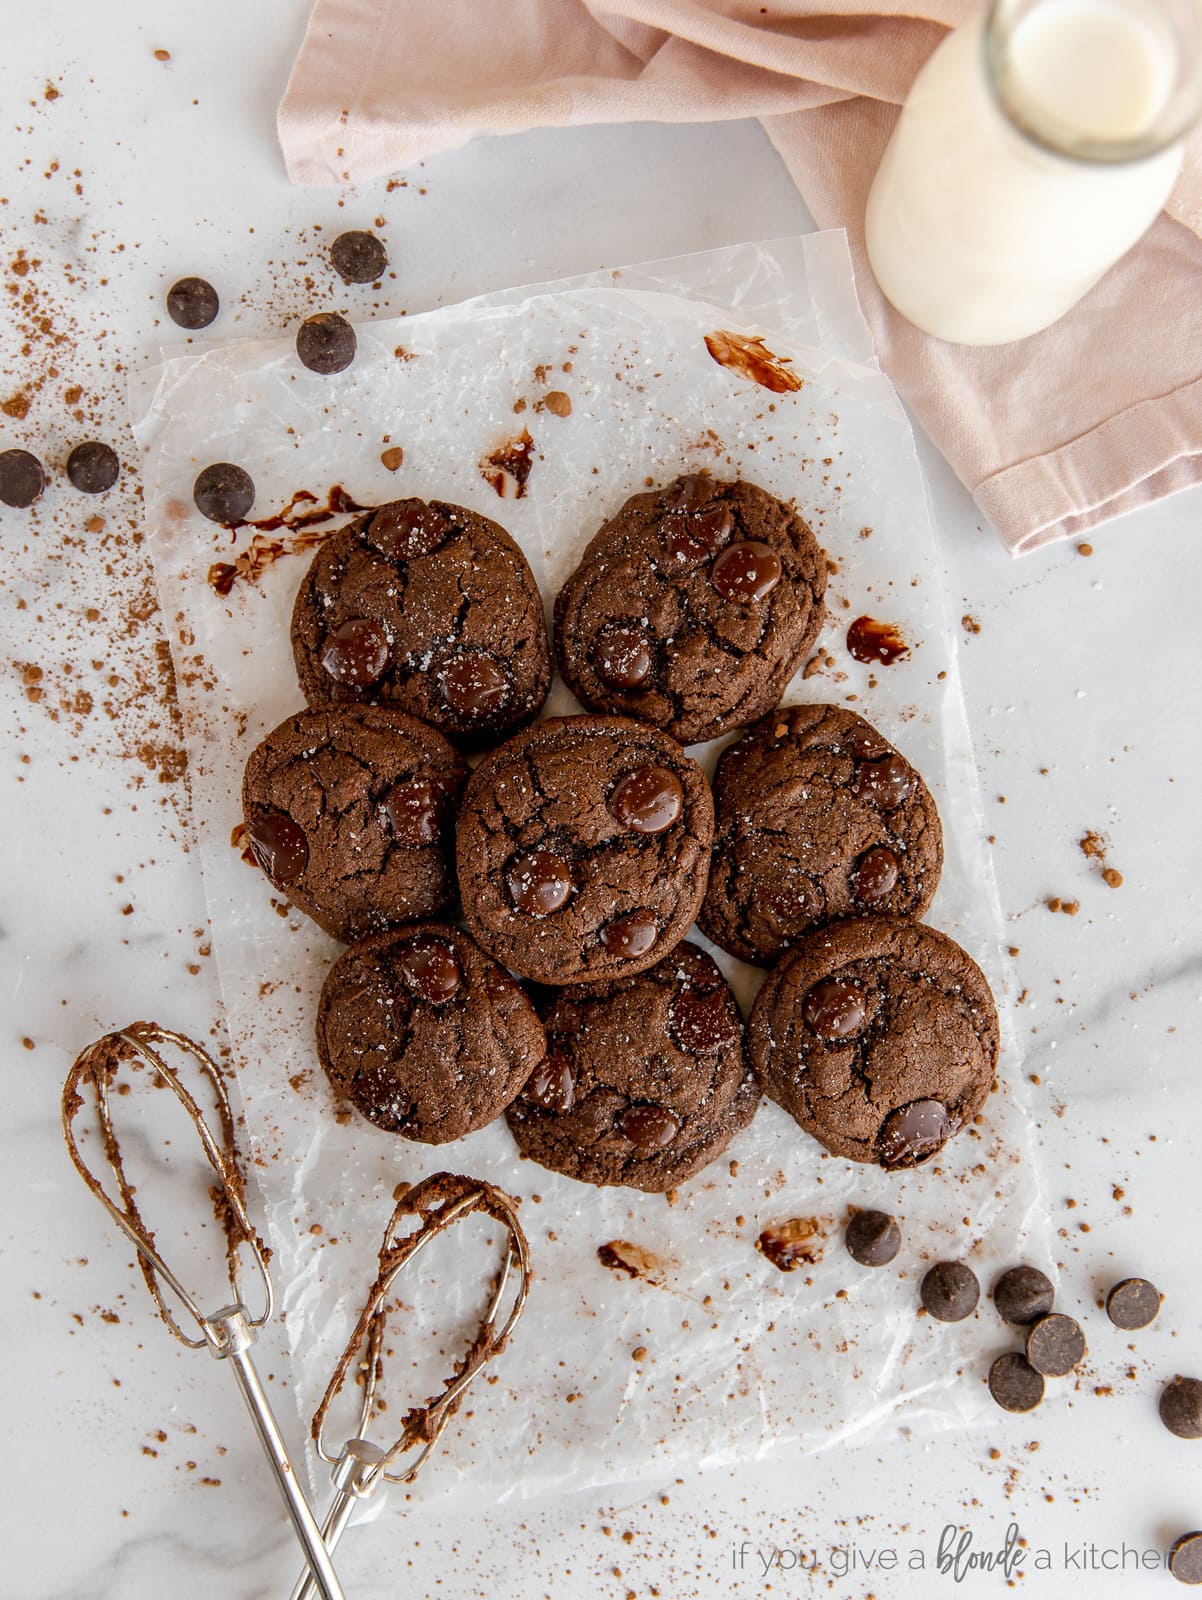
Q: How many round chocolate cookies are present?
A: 8